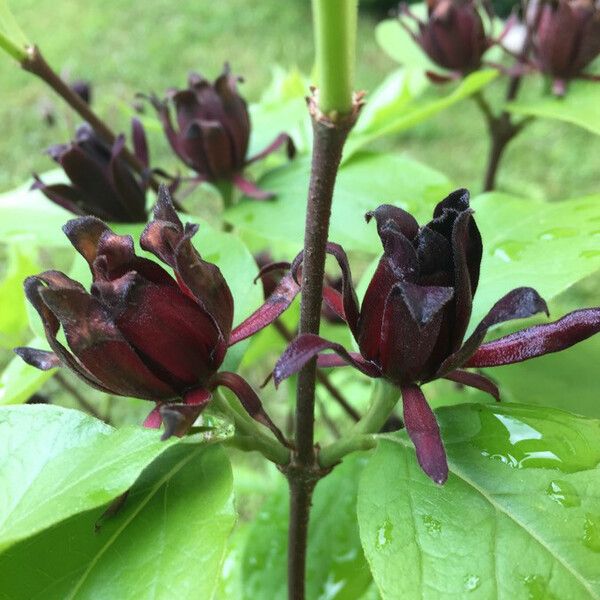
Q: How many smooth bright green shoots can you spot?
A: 2